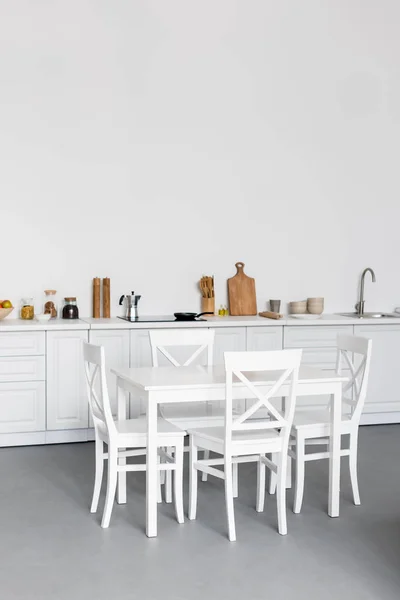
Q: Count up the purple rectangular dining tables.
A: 0